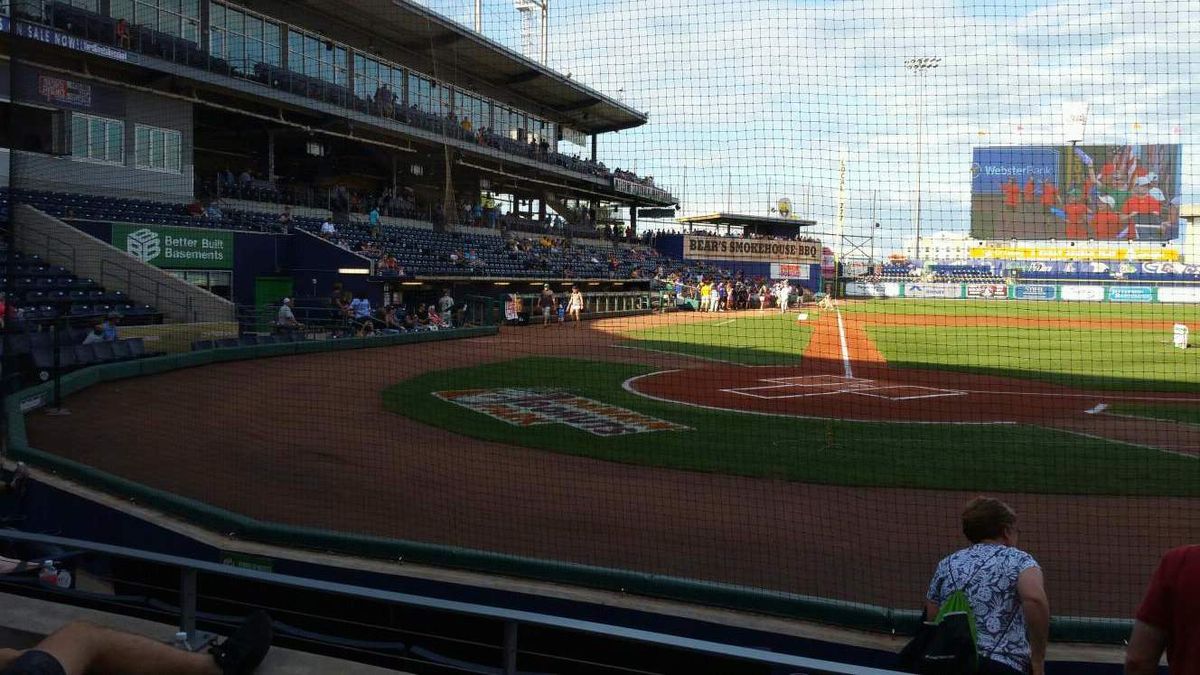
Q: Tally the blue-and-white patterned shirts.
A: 1